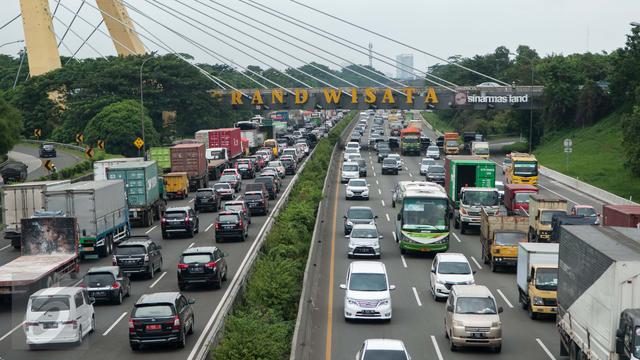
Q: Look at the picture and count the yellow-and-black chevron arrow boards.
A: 5